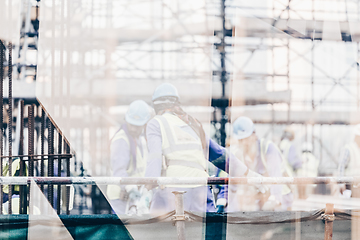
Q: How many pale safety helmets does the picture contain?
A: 3